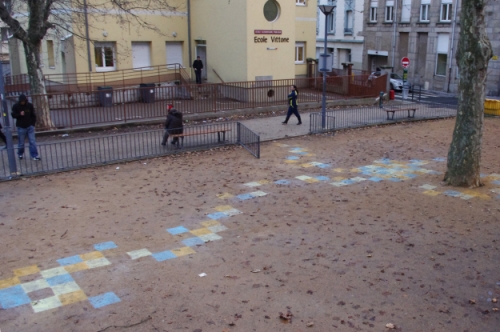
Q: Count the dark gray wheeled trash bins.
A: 2